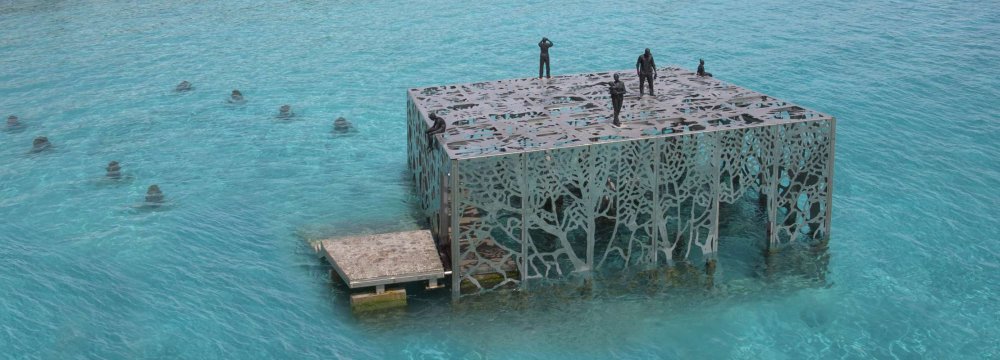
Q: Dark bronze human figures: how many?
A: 5